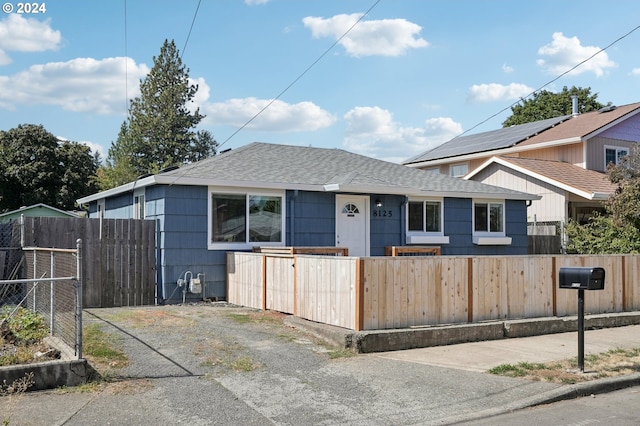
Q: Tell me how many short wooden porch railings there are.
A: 2